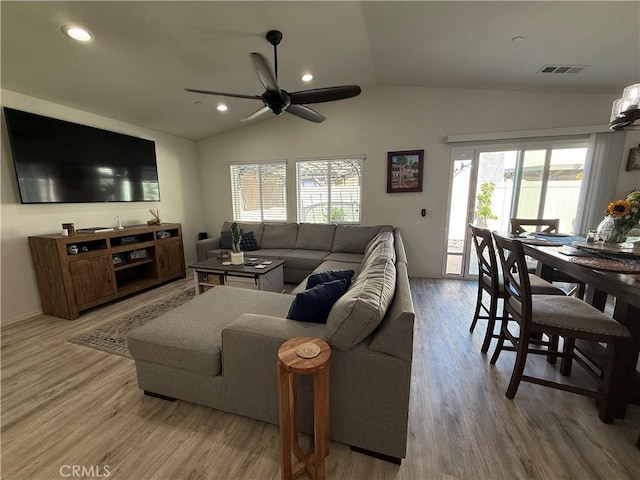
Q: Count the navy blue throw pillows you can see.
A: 4